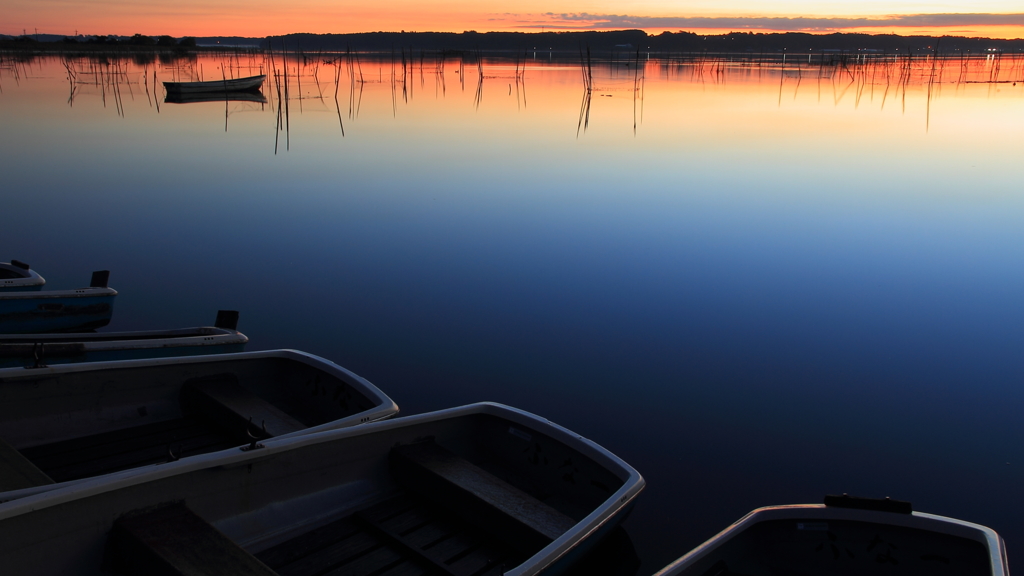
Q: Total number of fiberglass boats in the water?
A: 7